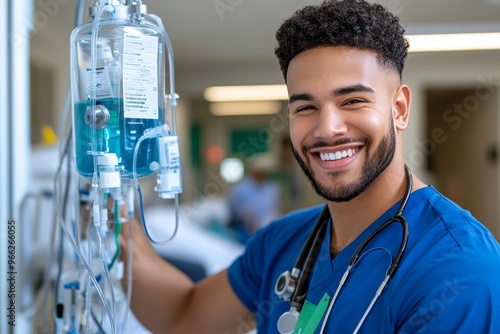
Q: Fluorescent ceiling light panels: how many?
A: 3